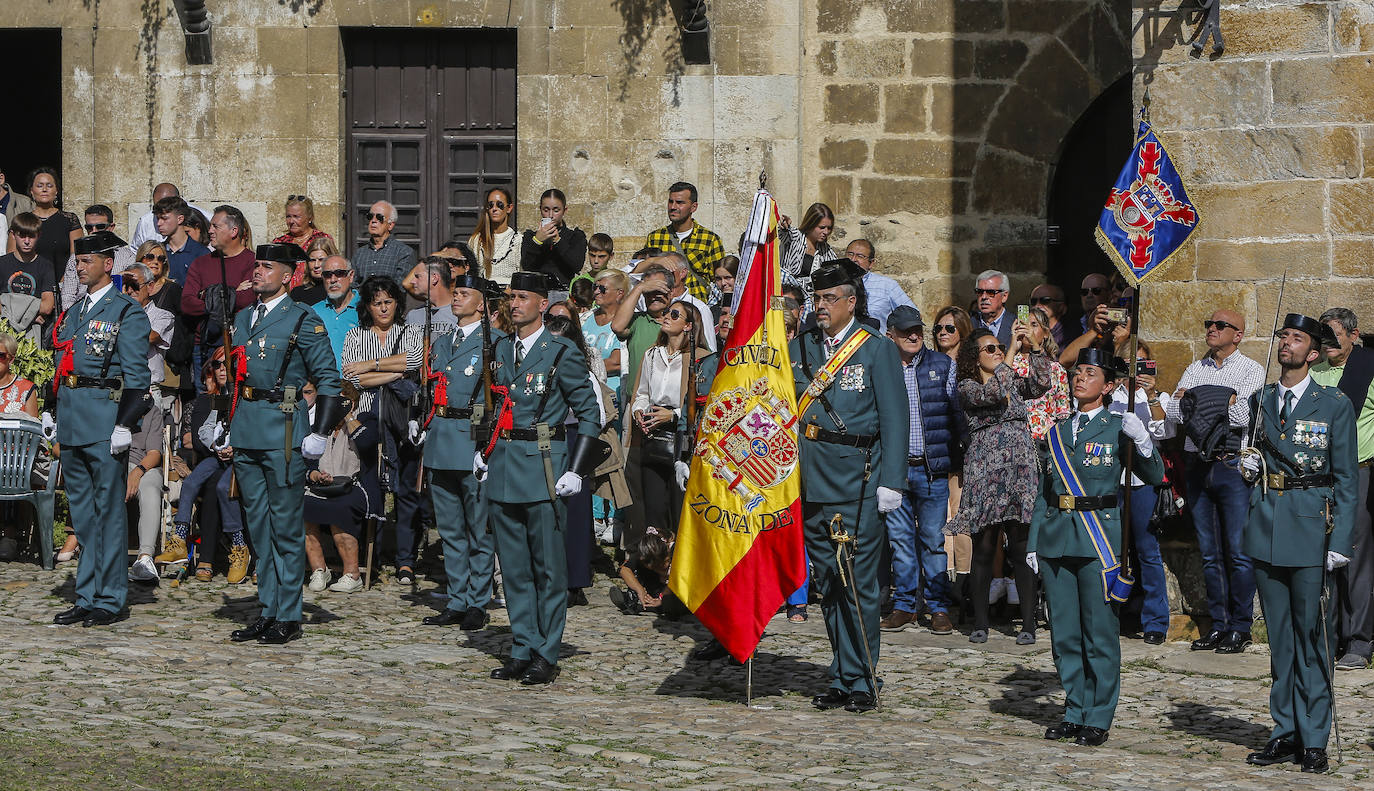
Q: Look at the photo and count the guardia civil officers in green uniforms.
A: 8